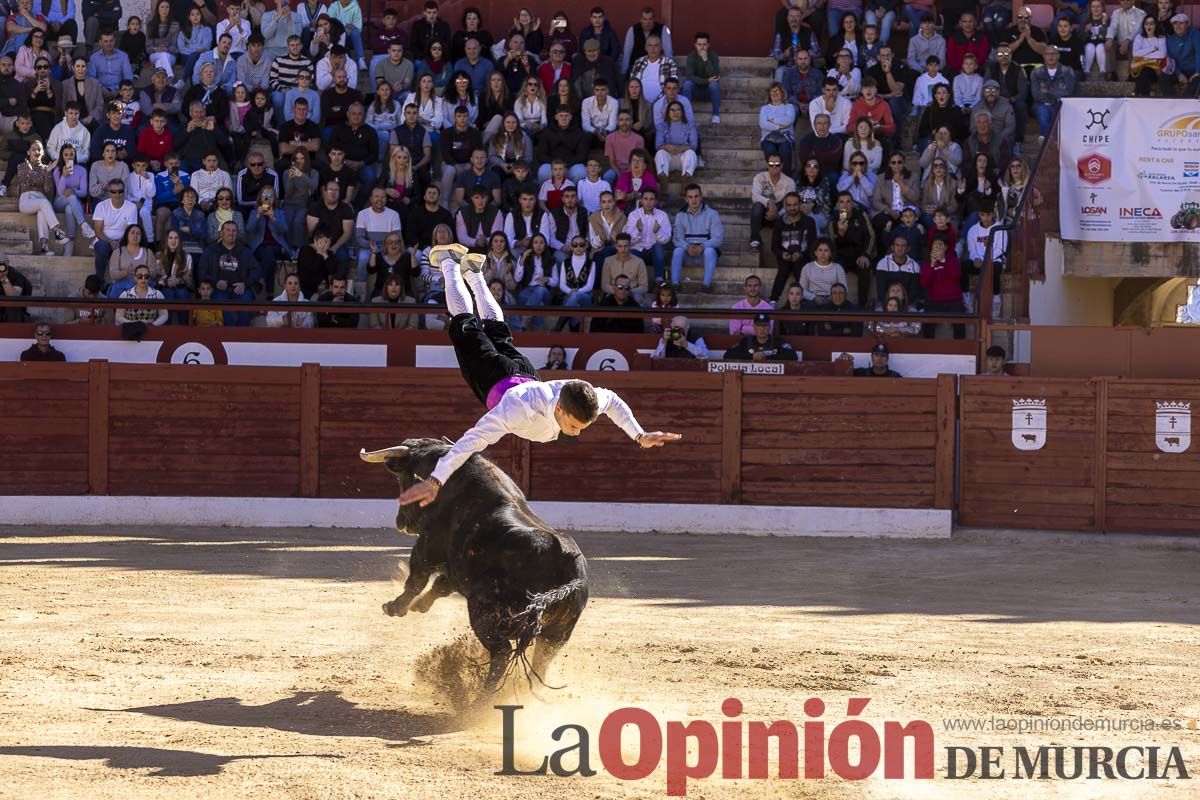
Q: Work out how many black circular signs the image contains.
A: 0